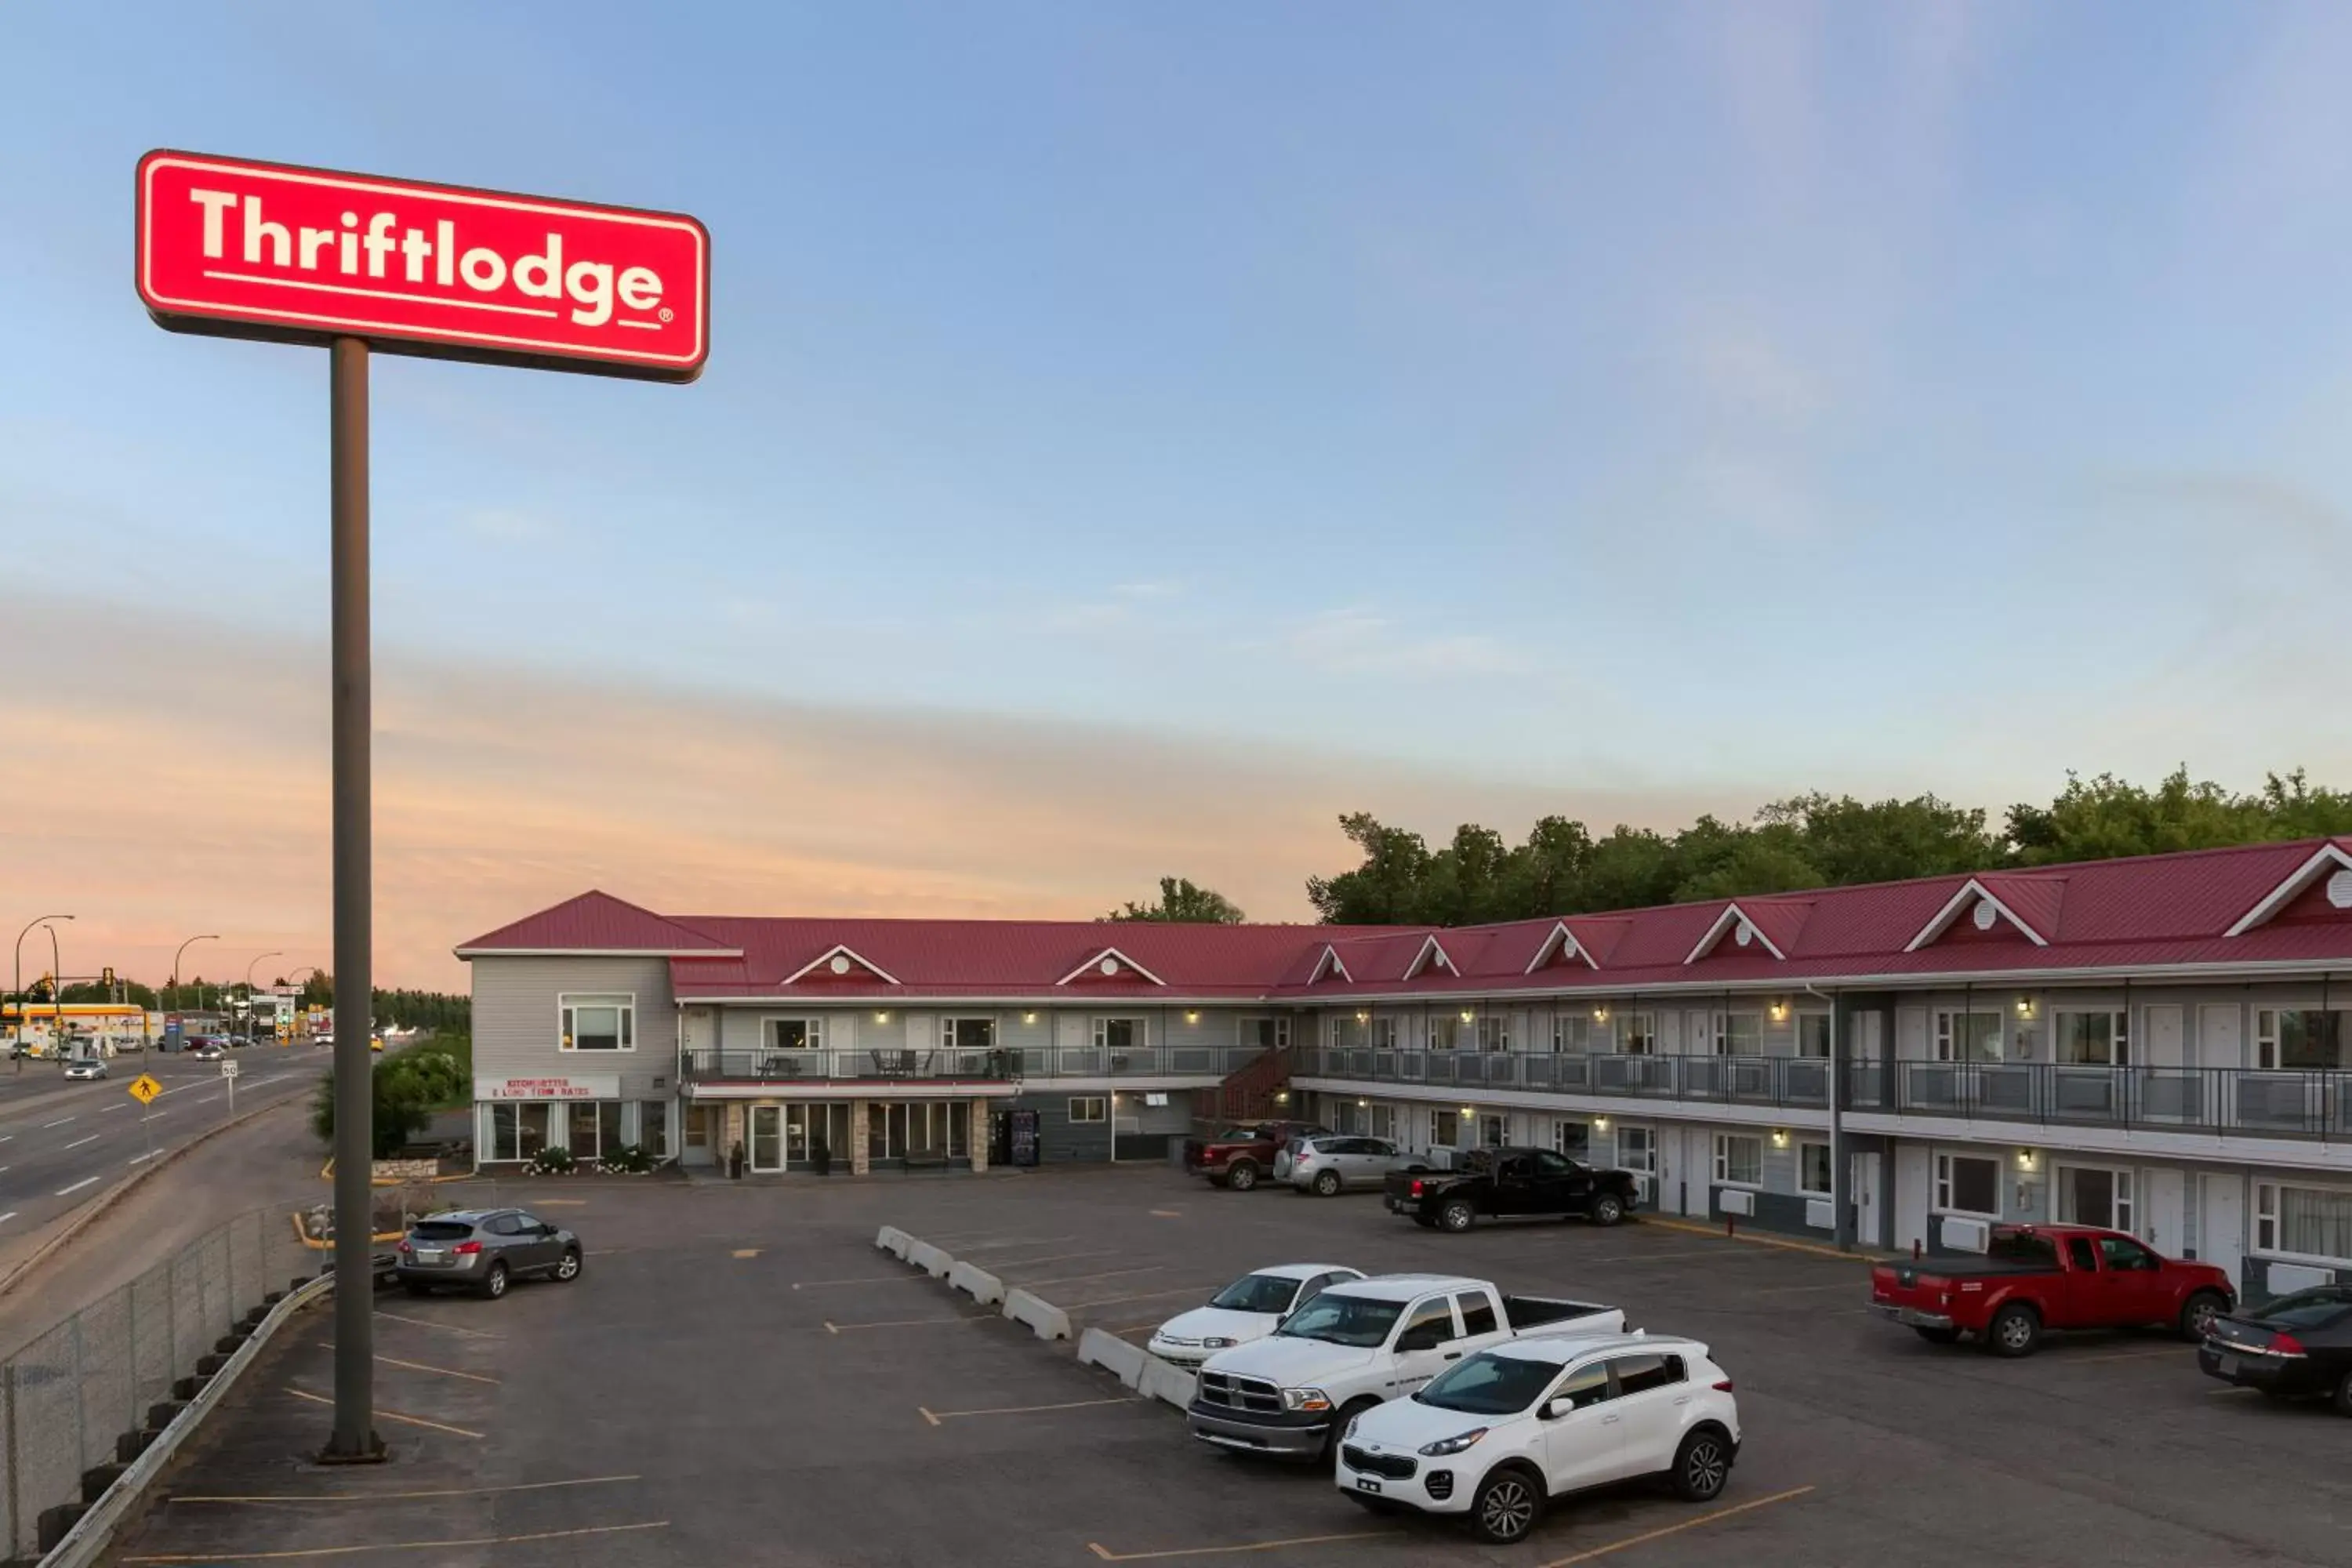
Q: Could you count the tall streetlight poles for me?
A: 5